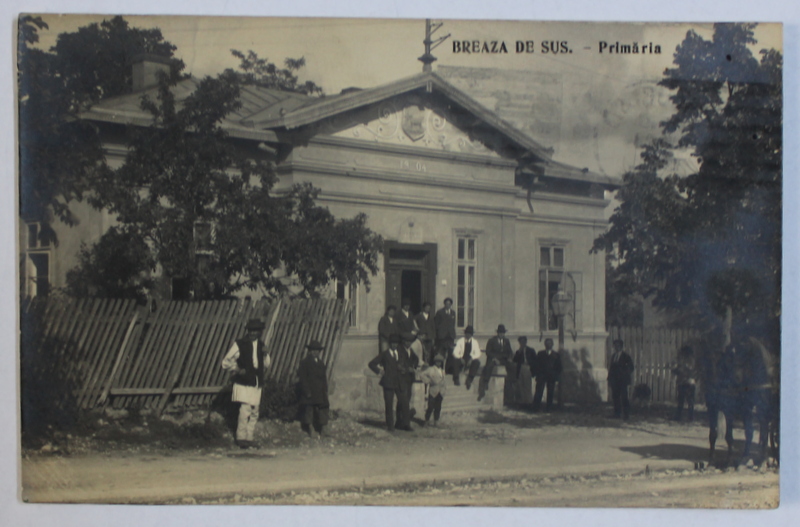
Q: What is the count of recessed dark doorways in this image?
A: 1